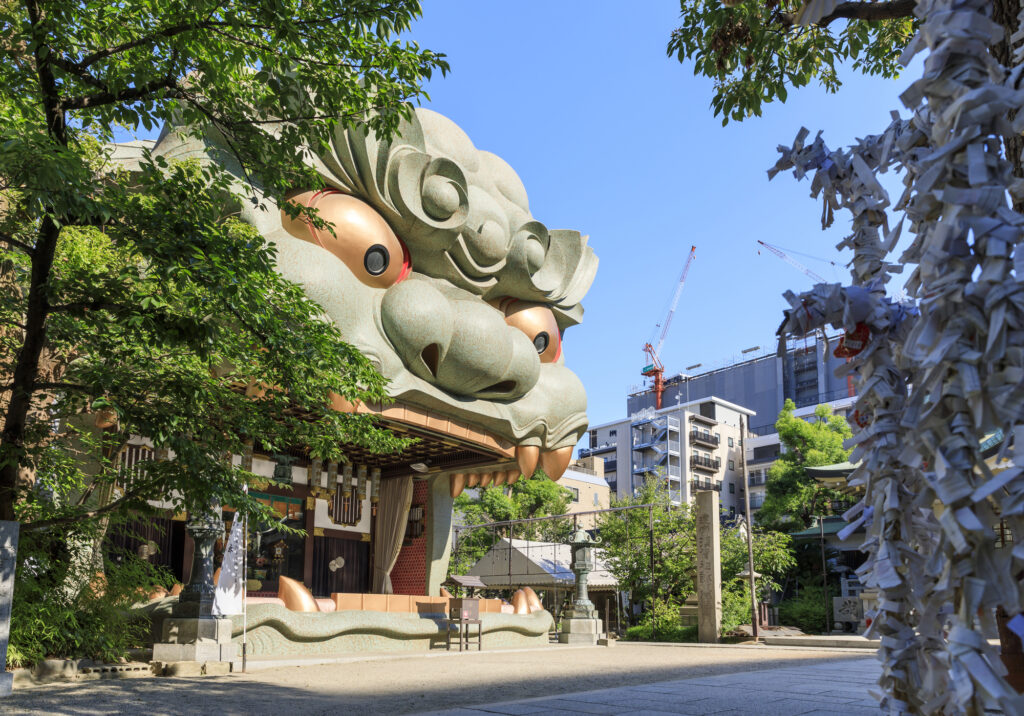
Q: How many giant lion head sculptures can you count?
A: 1